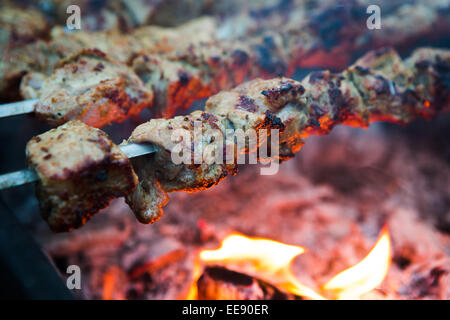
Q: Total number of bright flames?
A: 2